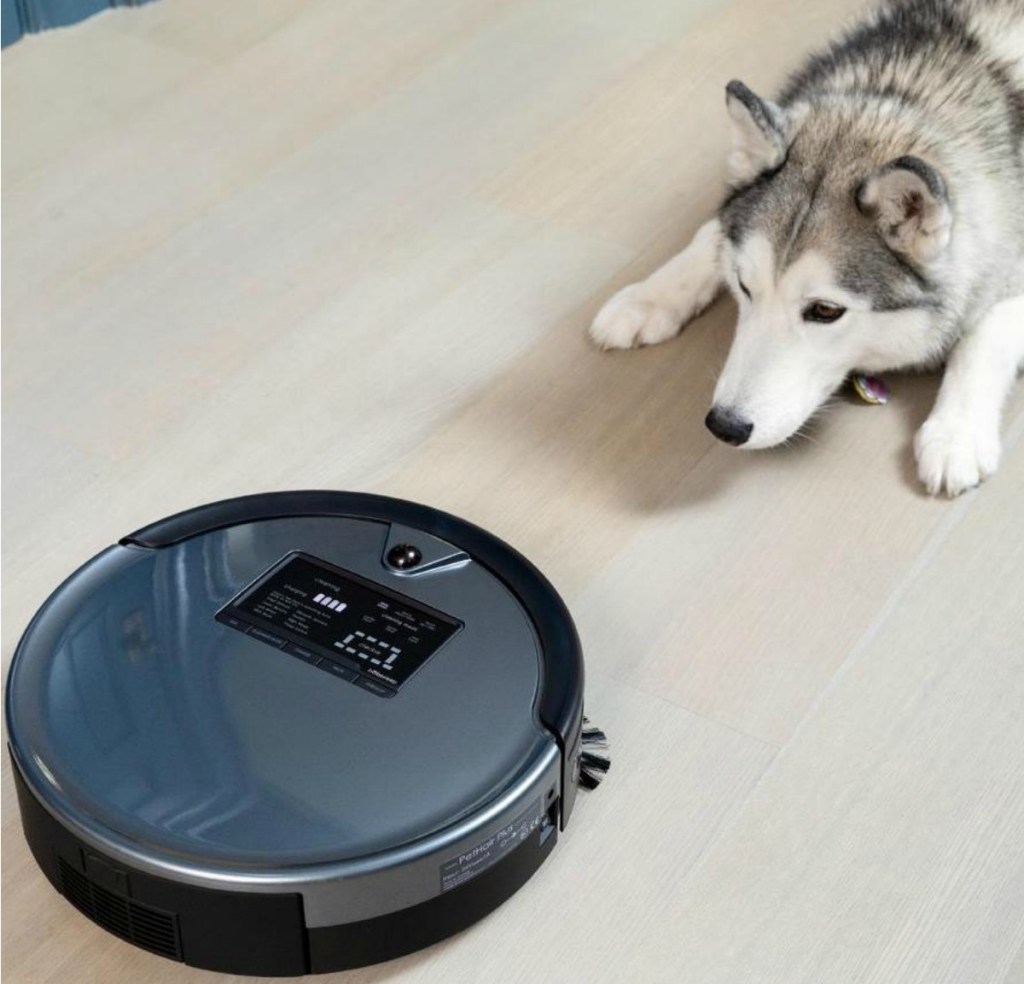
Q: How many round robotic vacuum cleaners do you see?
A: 1